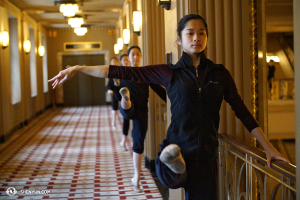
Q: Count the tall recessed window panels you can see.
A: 3